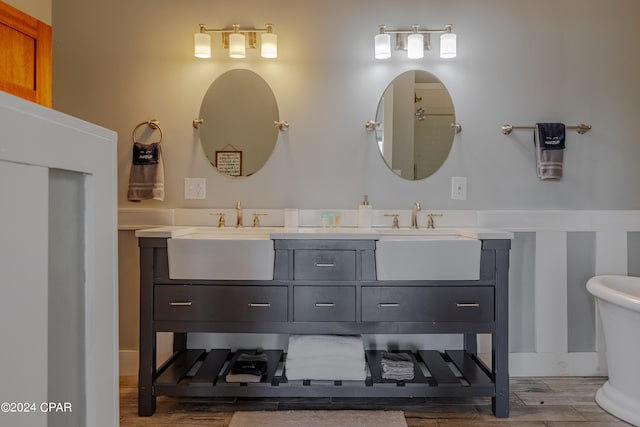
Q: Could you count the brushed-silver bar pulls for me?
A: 6